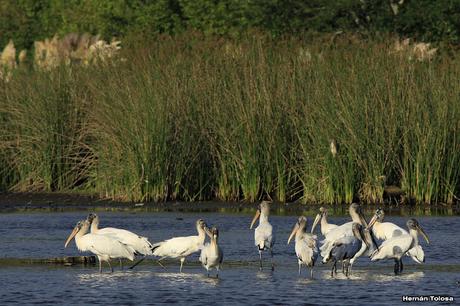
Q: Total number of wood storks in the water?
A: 11